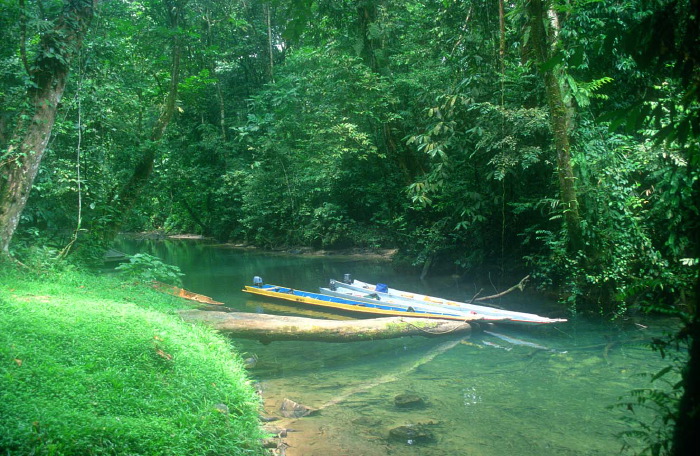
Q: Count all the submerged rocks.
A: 2